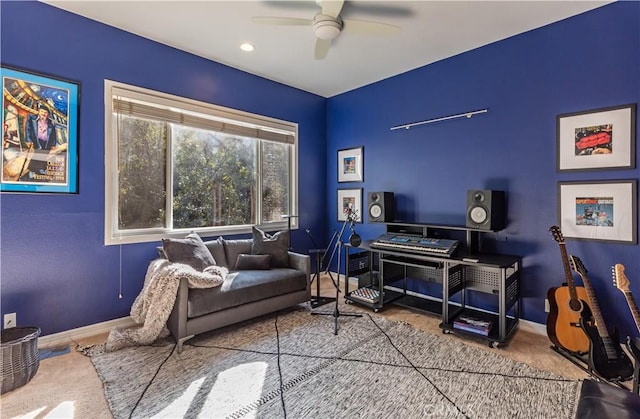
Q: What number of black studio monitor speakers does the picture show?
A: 2